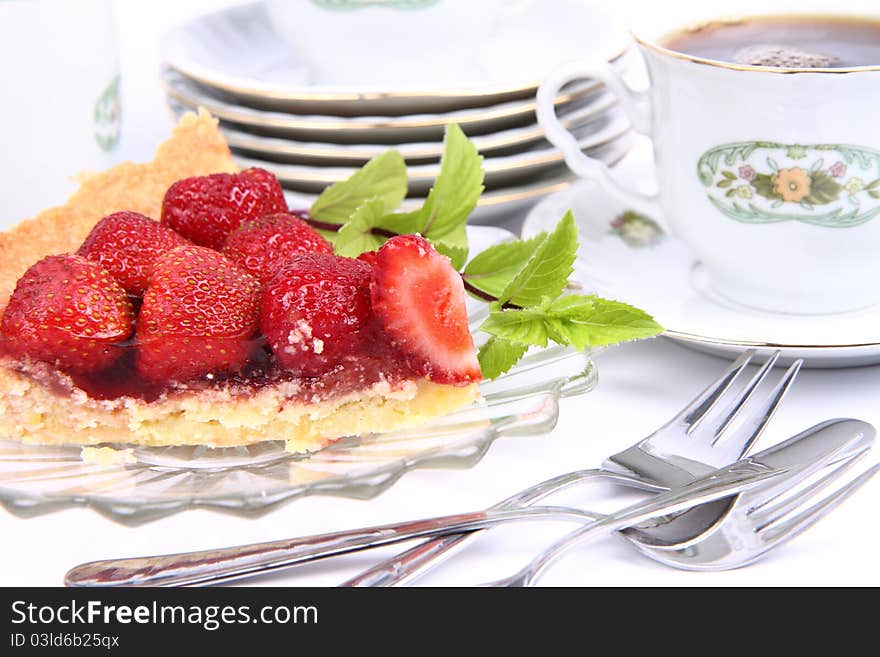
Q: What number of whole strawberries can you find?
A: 6